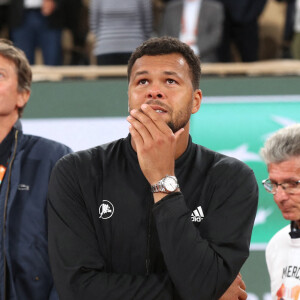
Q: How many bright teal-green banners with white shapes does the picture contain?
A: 1